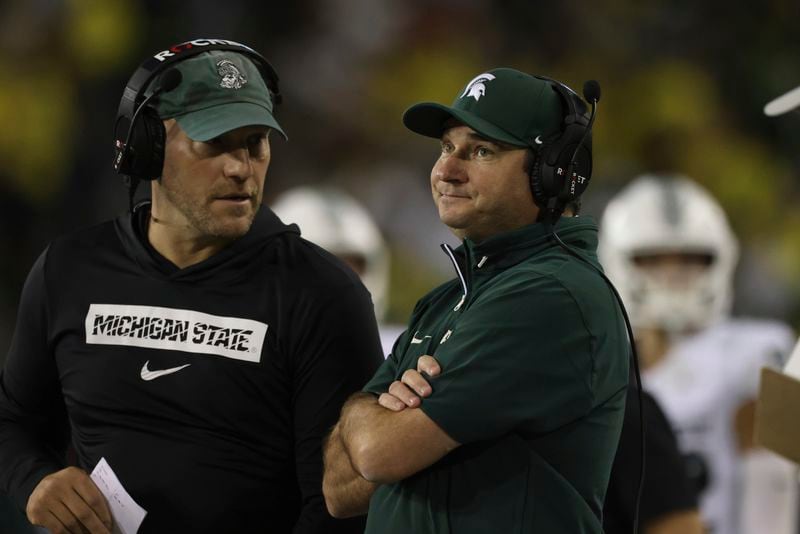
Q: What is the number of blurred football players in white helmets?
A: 2